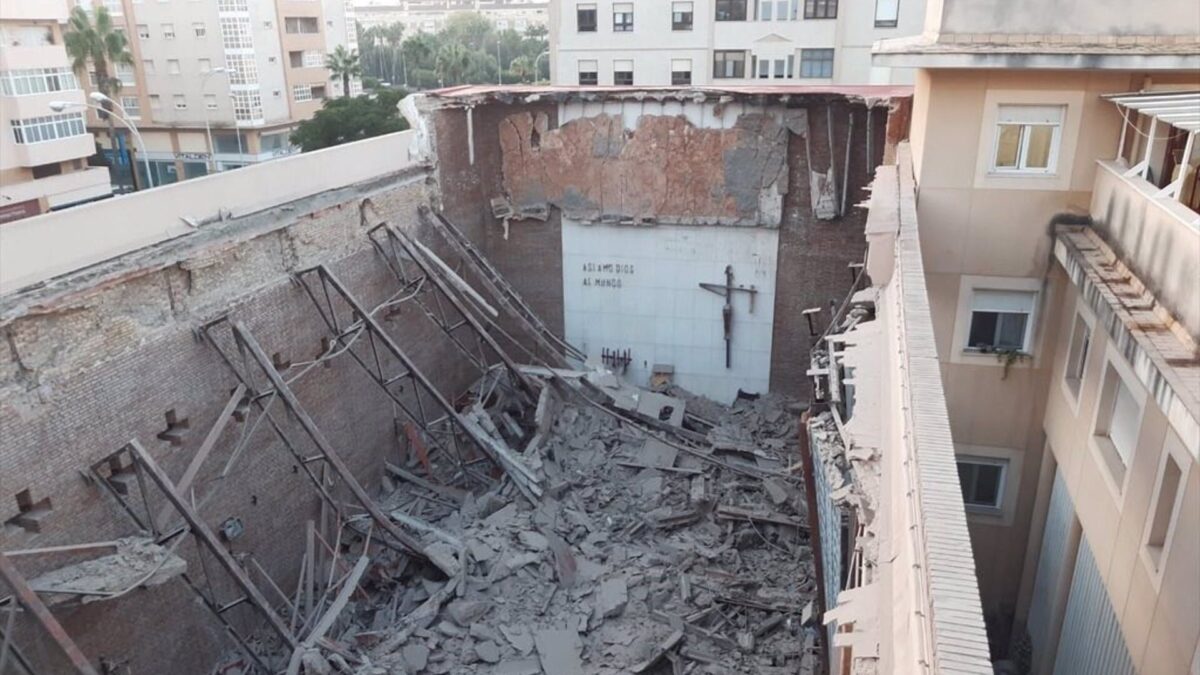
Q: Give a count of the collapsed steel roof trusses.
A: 6